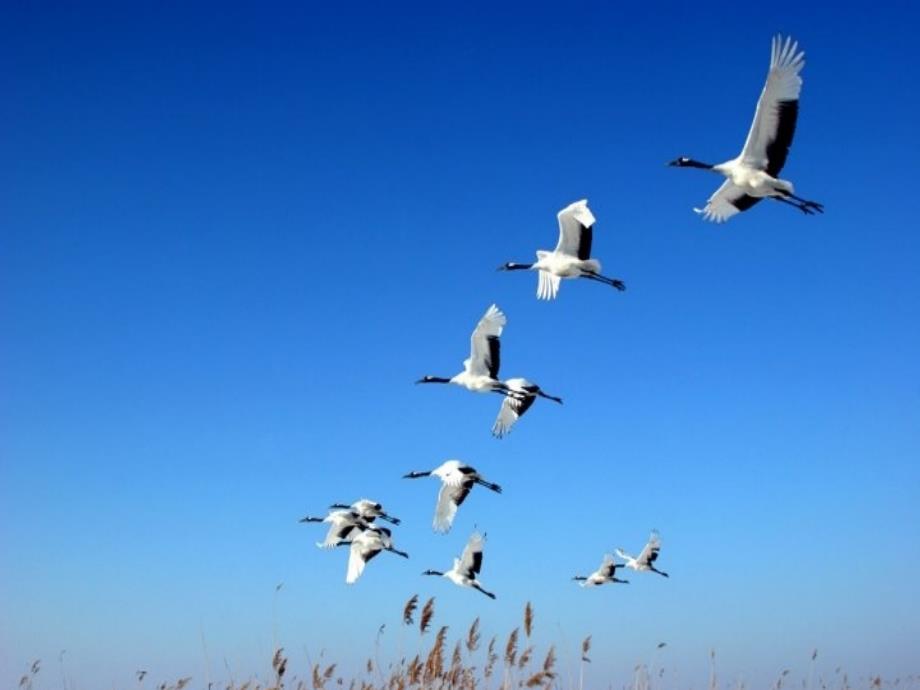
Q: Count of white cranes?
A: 11